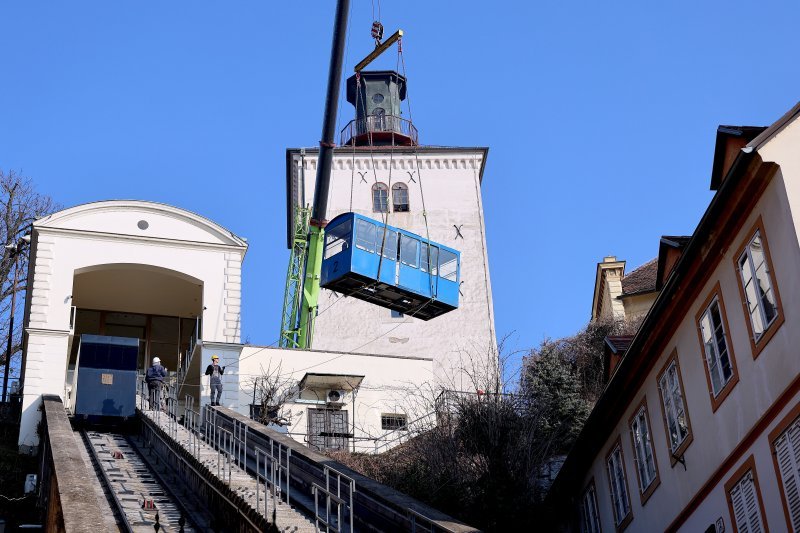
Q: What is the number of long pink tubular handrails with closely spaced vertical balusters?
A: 0